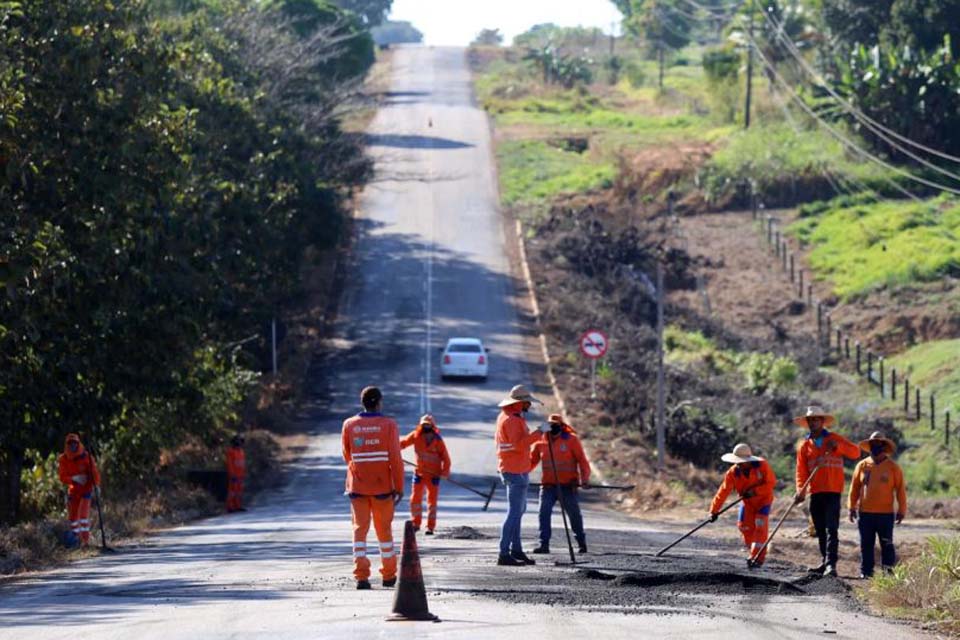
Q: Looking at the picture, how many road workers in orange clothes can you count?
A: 9